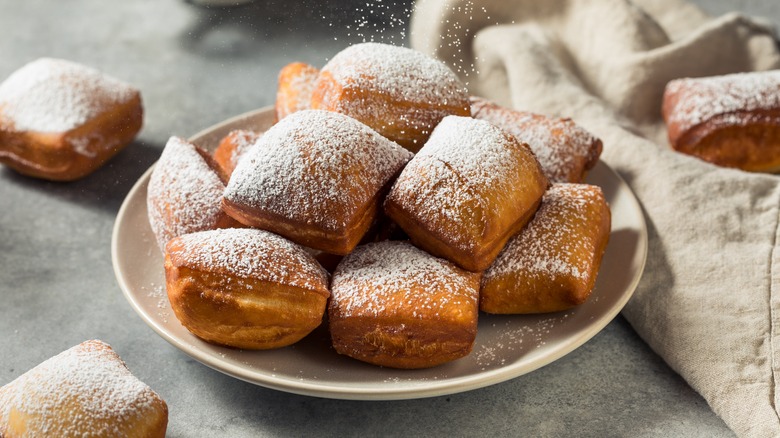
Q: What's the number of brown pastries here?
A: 13